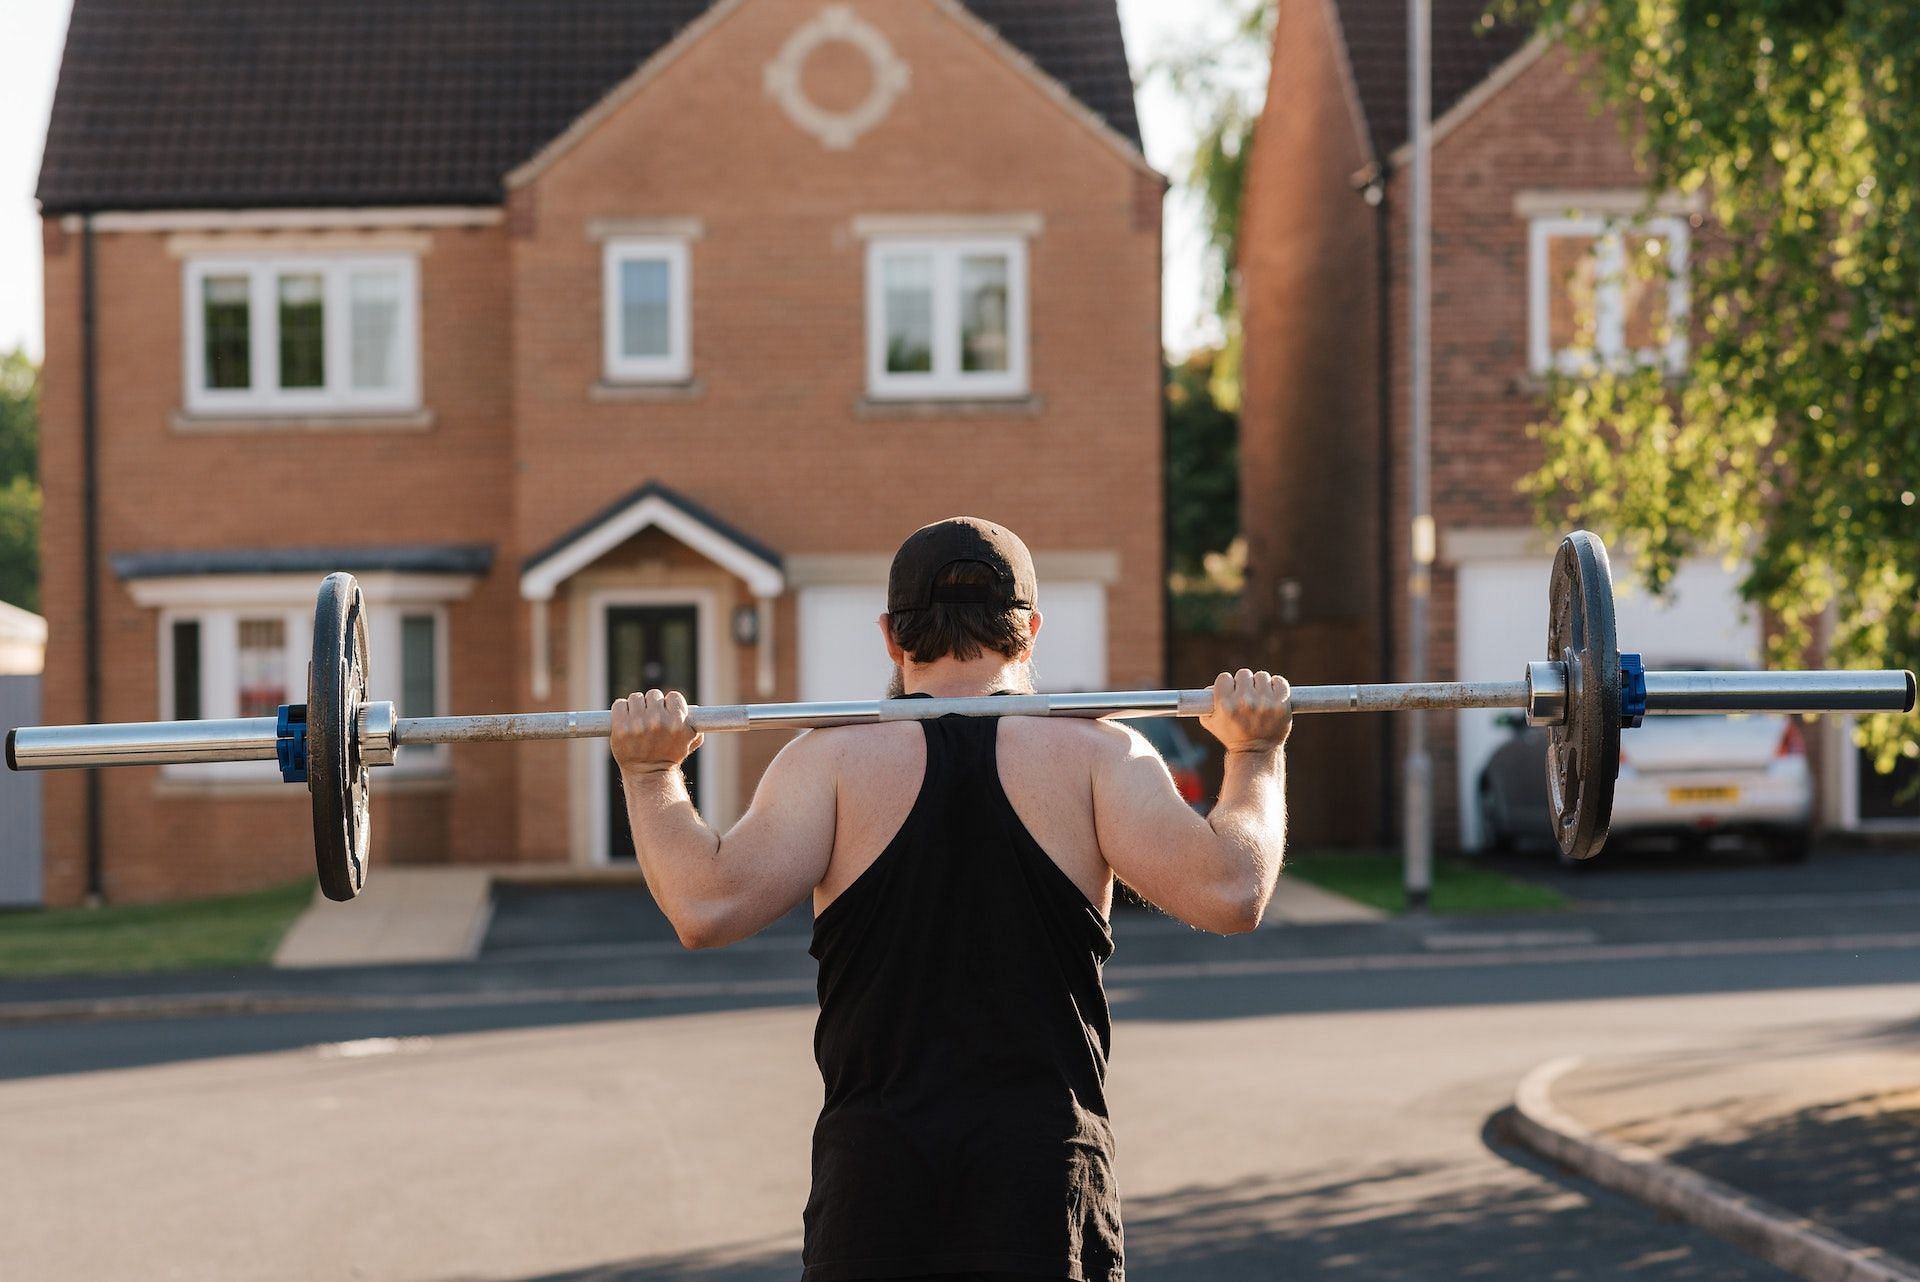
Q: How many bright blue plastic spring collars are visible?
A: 2